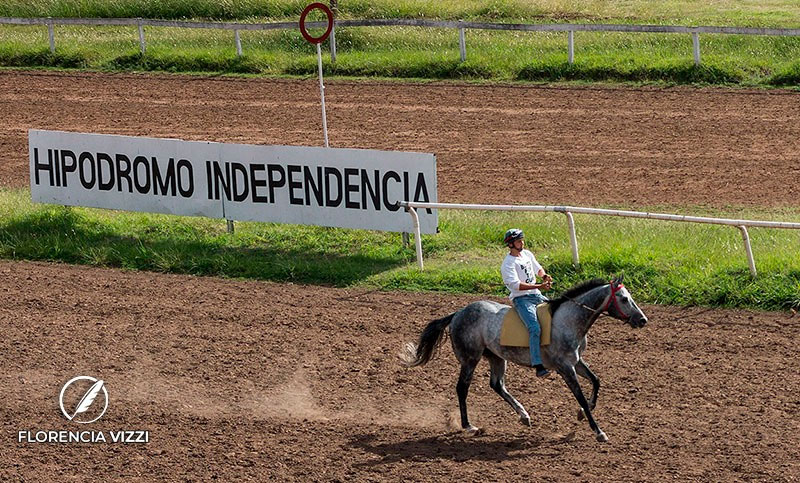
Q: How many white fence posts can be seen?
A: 10